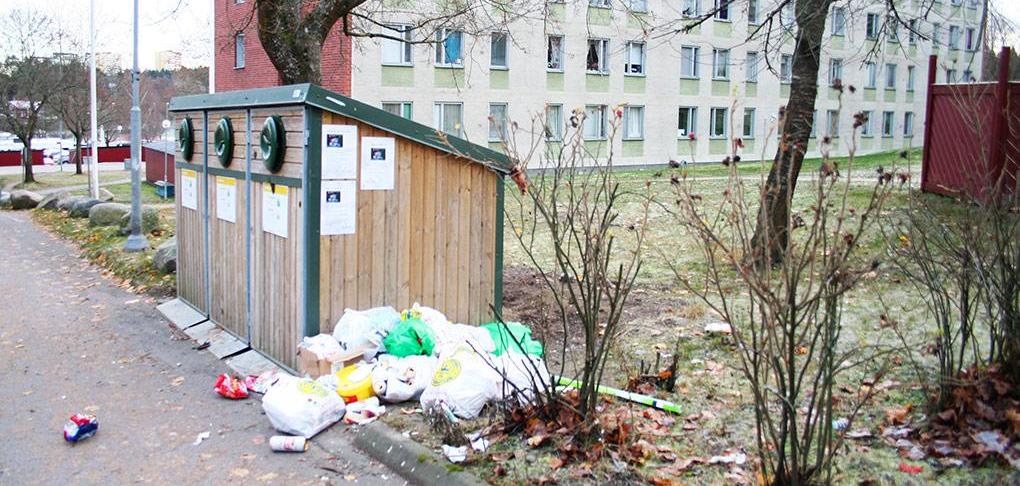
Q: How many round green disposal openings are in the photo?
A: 3